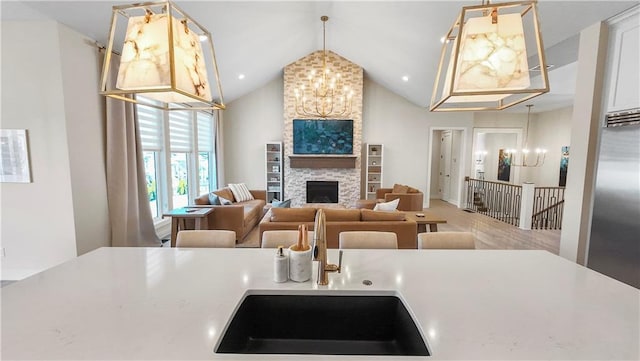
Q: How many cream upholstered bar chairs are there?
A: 4